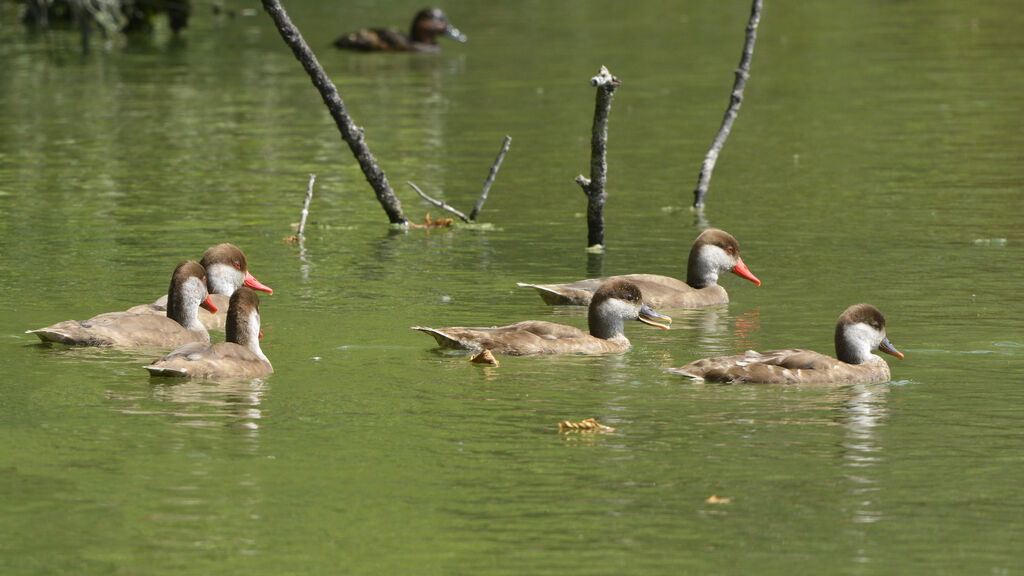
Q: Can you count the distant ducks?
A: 1